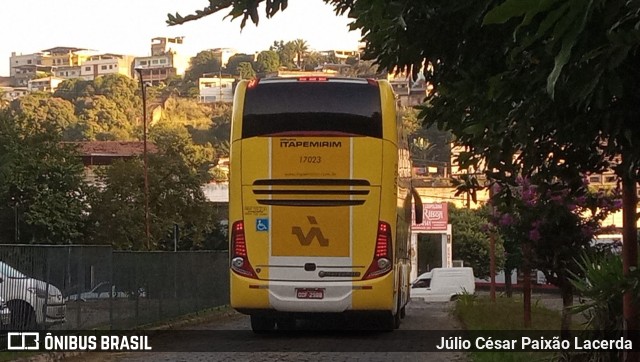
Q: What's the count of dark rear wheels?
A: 2